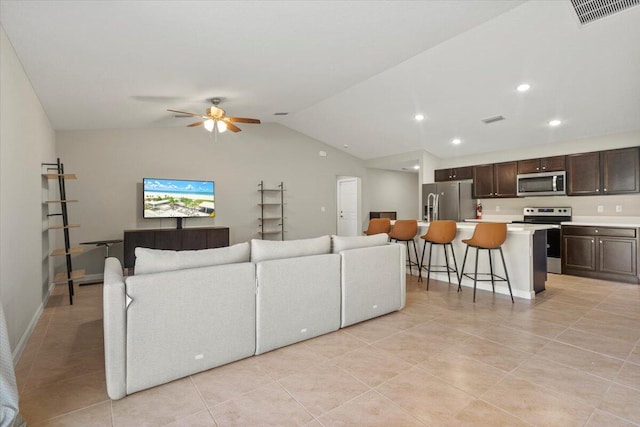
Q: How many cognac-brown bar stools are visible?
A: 4